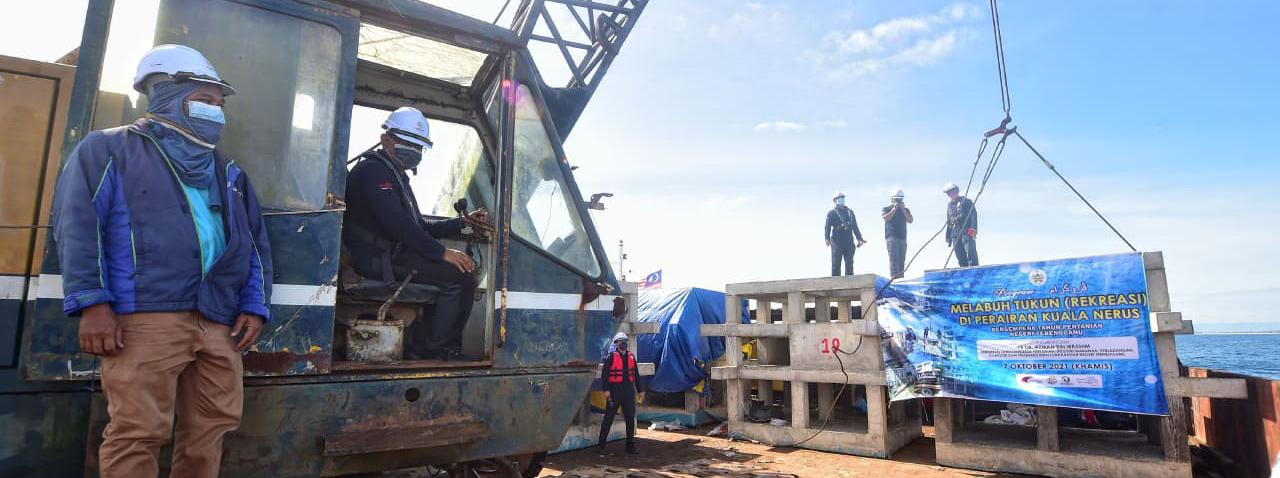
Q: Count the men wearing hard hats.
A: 6